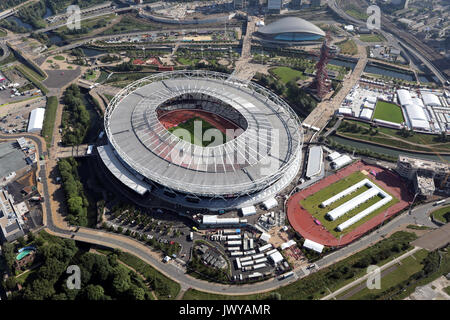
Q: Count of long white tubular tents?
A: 3